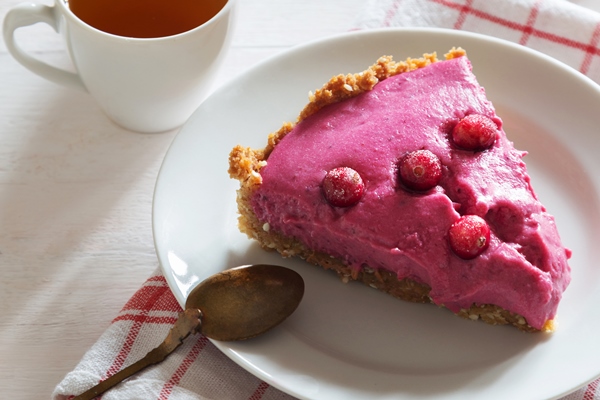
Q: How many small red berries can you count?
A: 4